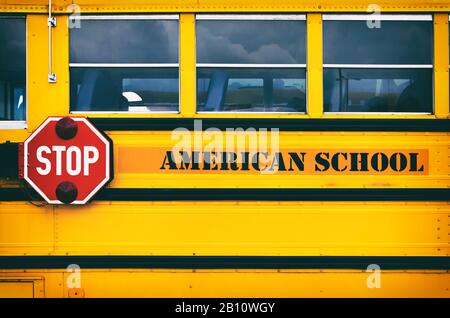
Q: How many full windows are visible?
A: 3